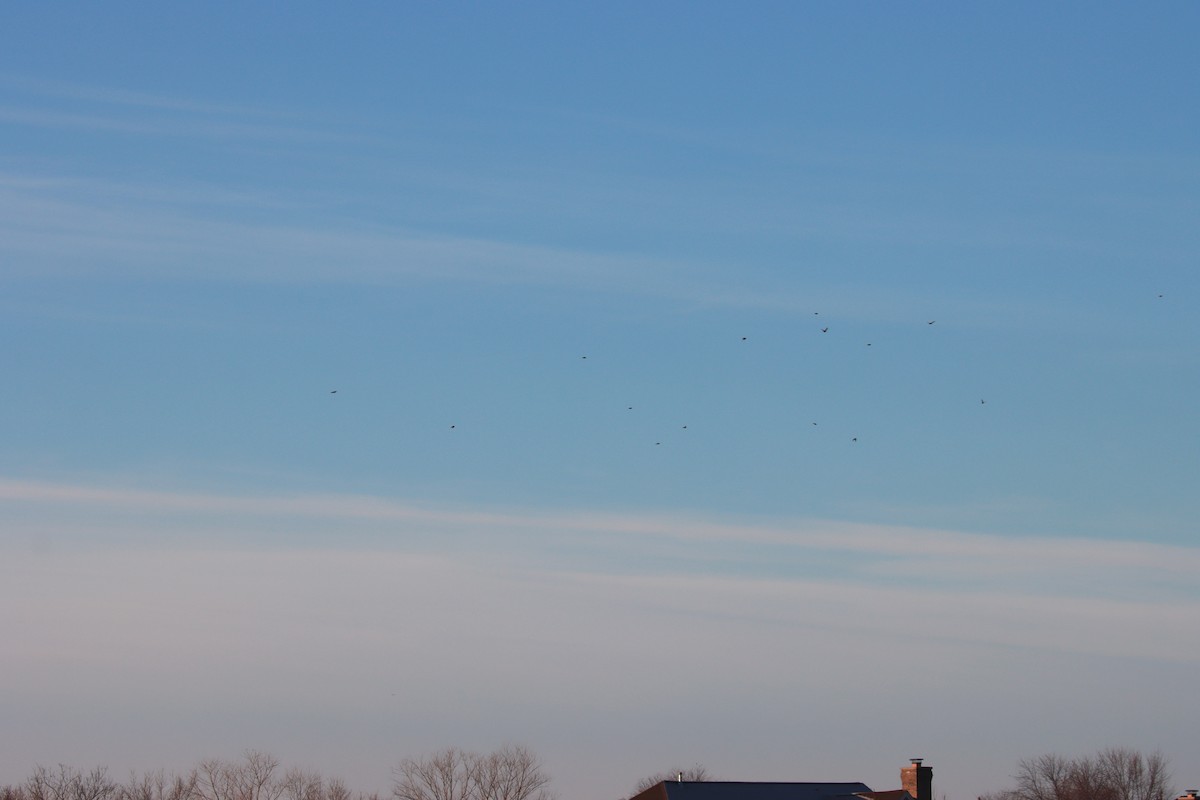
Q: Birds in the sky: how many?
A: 15